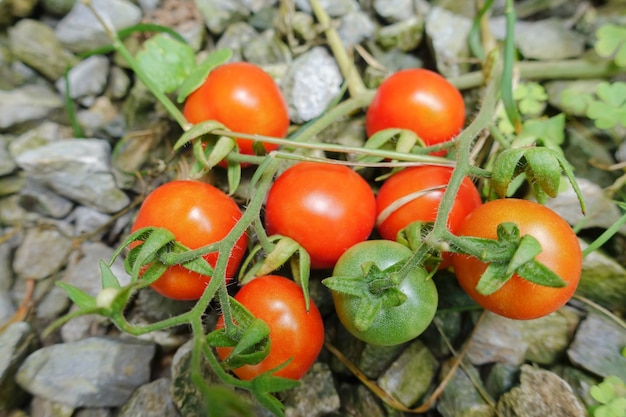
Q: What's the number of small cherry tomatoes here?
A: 8